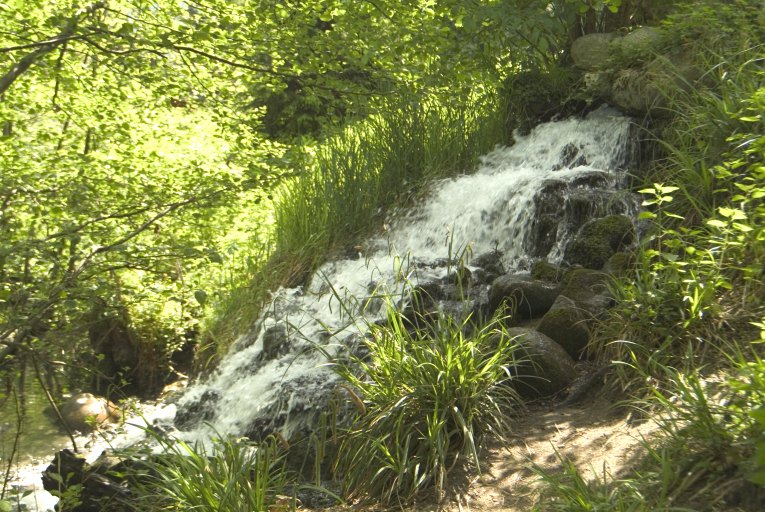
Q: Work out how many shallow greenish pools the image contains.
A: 1